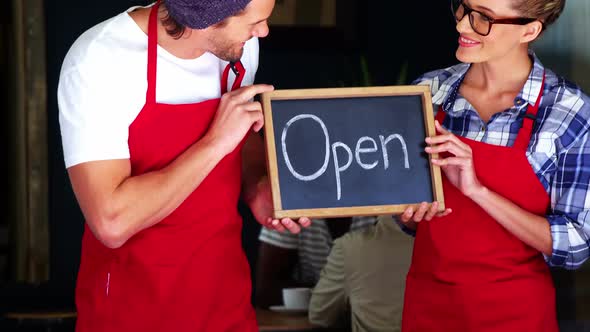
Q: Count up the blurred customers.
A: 2